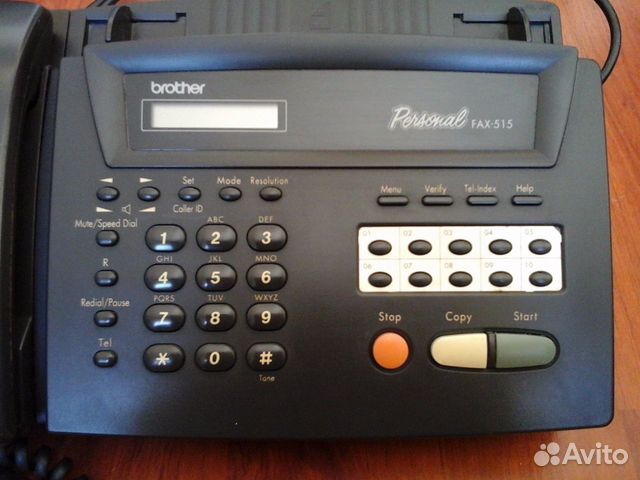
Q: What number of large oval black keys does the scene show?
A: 12